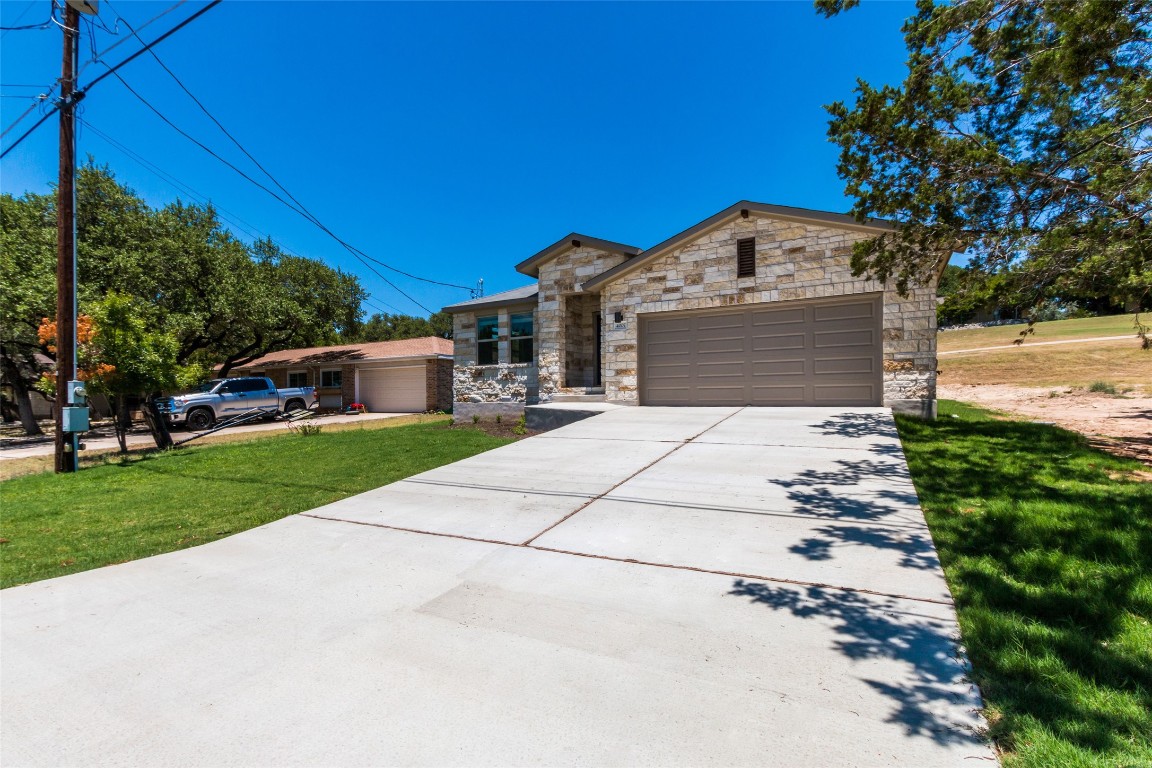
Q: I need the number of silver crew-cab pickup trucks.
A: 1